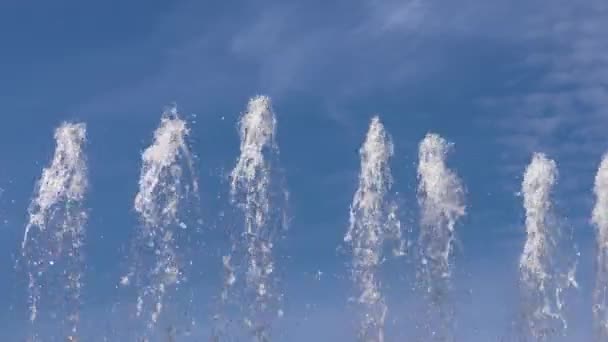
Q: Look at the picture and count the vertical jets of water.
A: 7